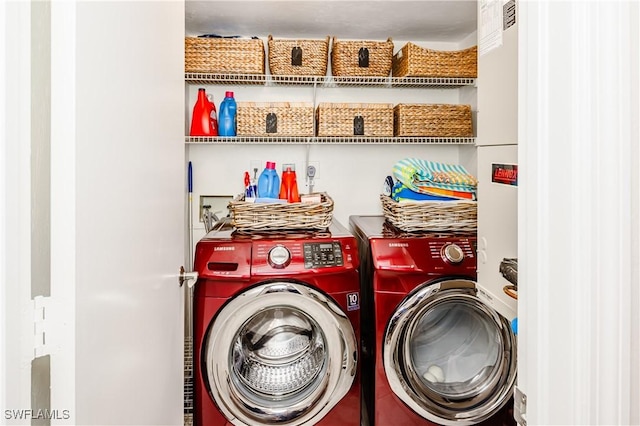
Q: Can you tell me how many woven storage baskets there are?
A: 9